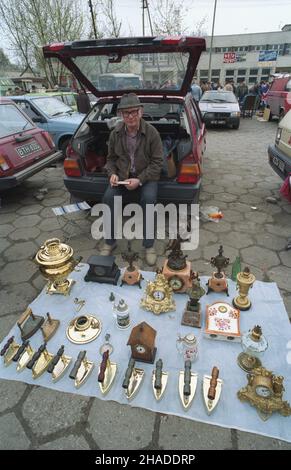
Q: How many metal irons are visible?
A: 12